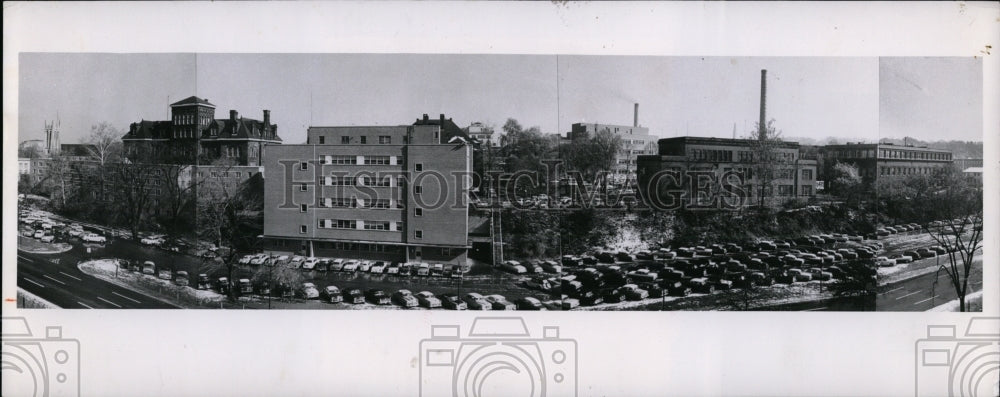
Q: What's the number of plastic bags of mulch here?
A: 0